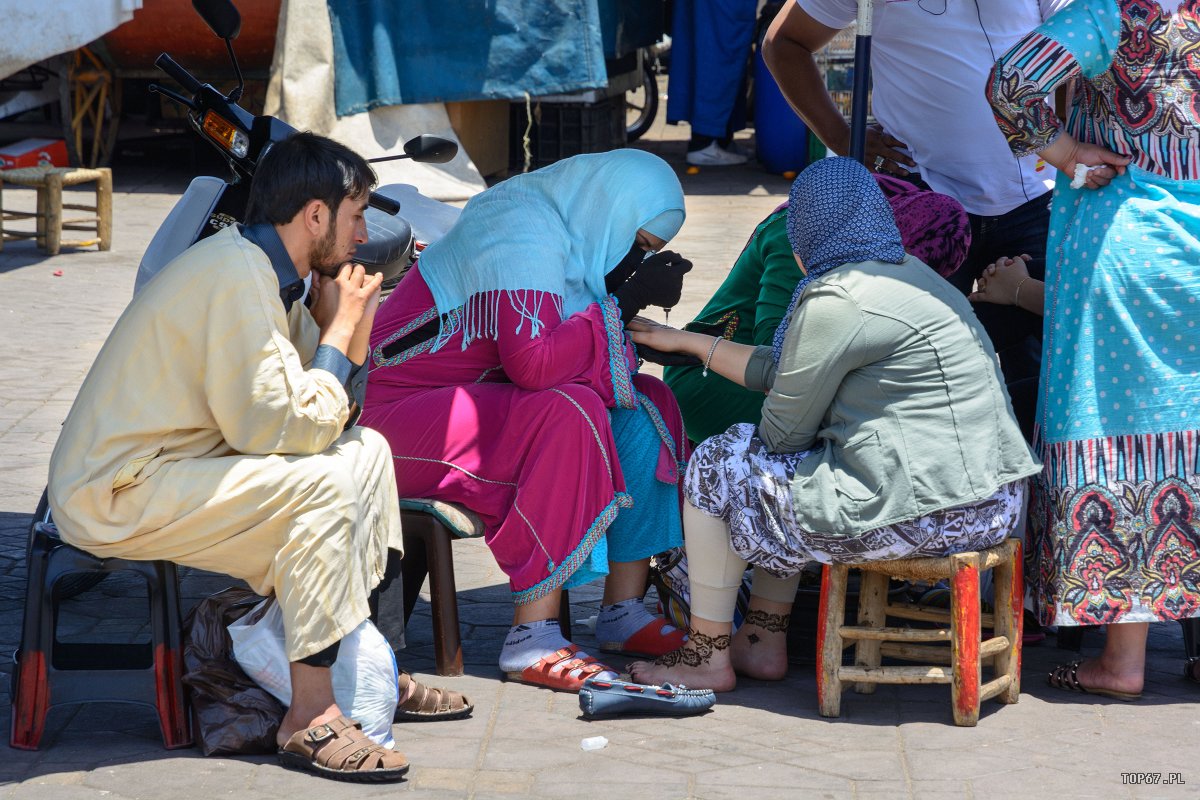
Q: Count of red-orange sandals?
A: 2